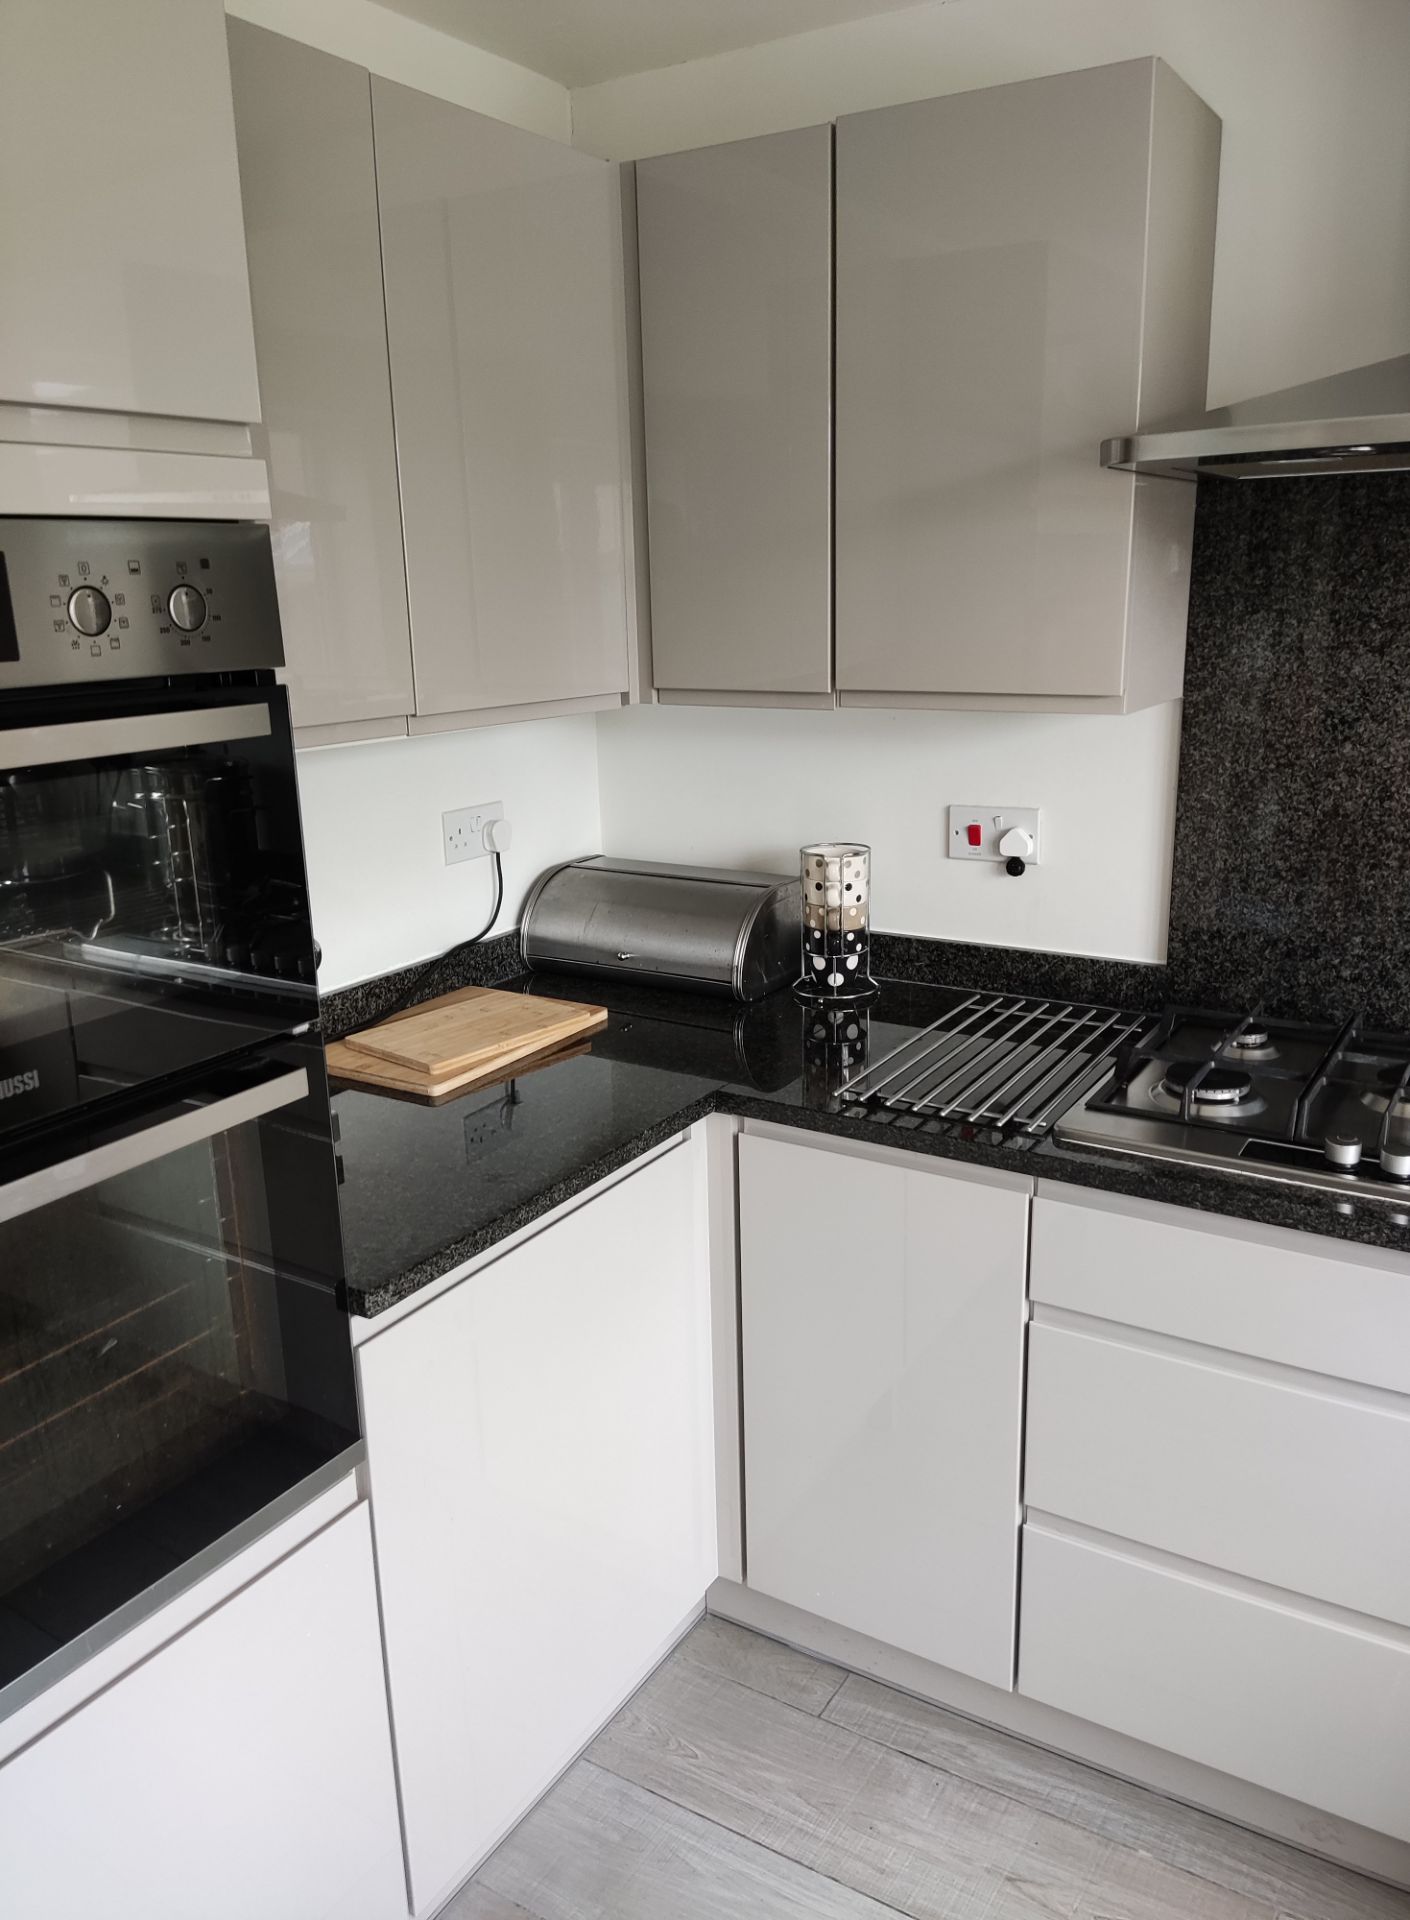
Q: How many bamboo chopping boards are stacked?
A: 2